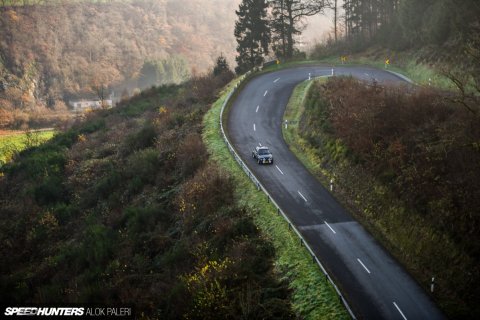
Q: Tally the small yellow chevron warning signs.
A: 3